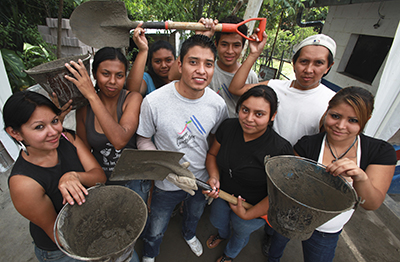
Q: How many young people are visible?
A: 8